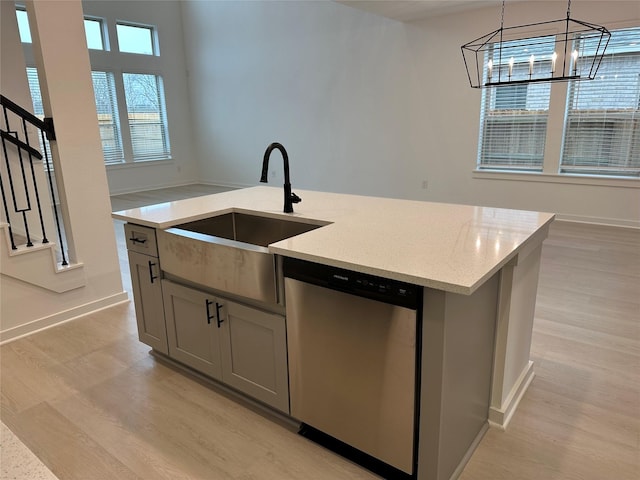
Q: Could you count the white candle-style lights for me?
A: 5